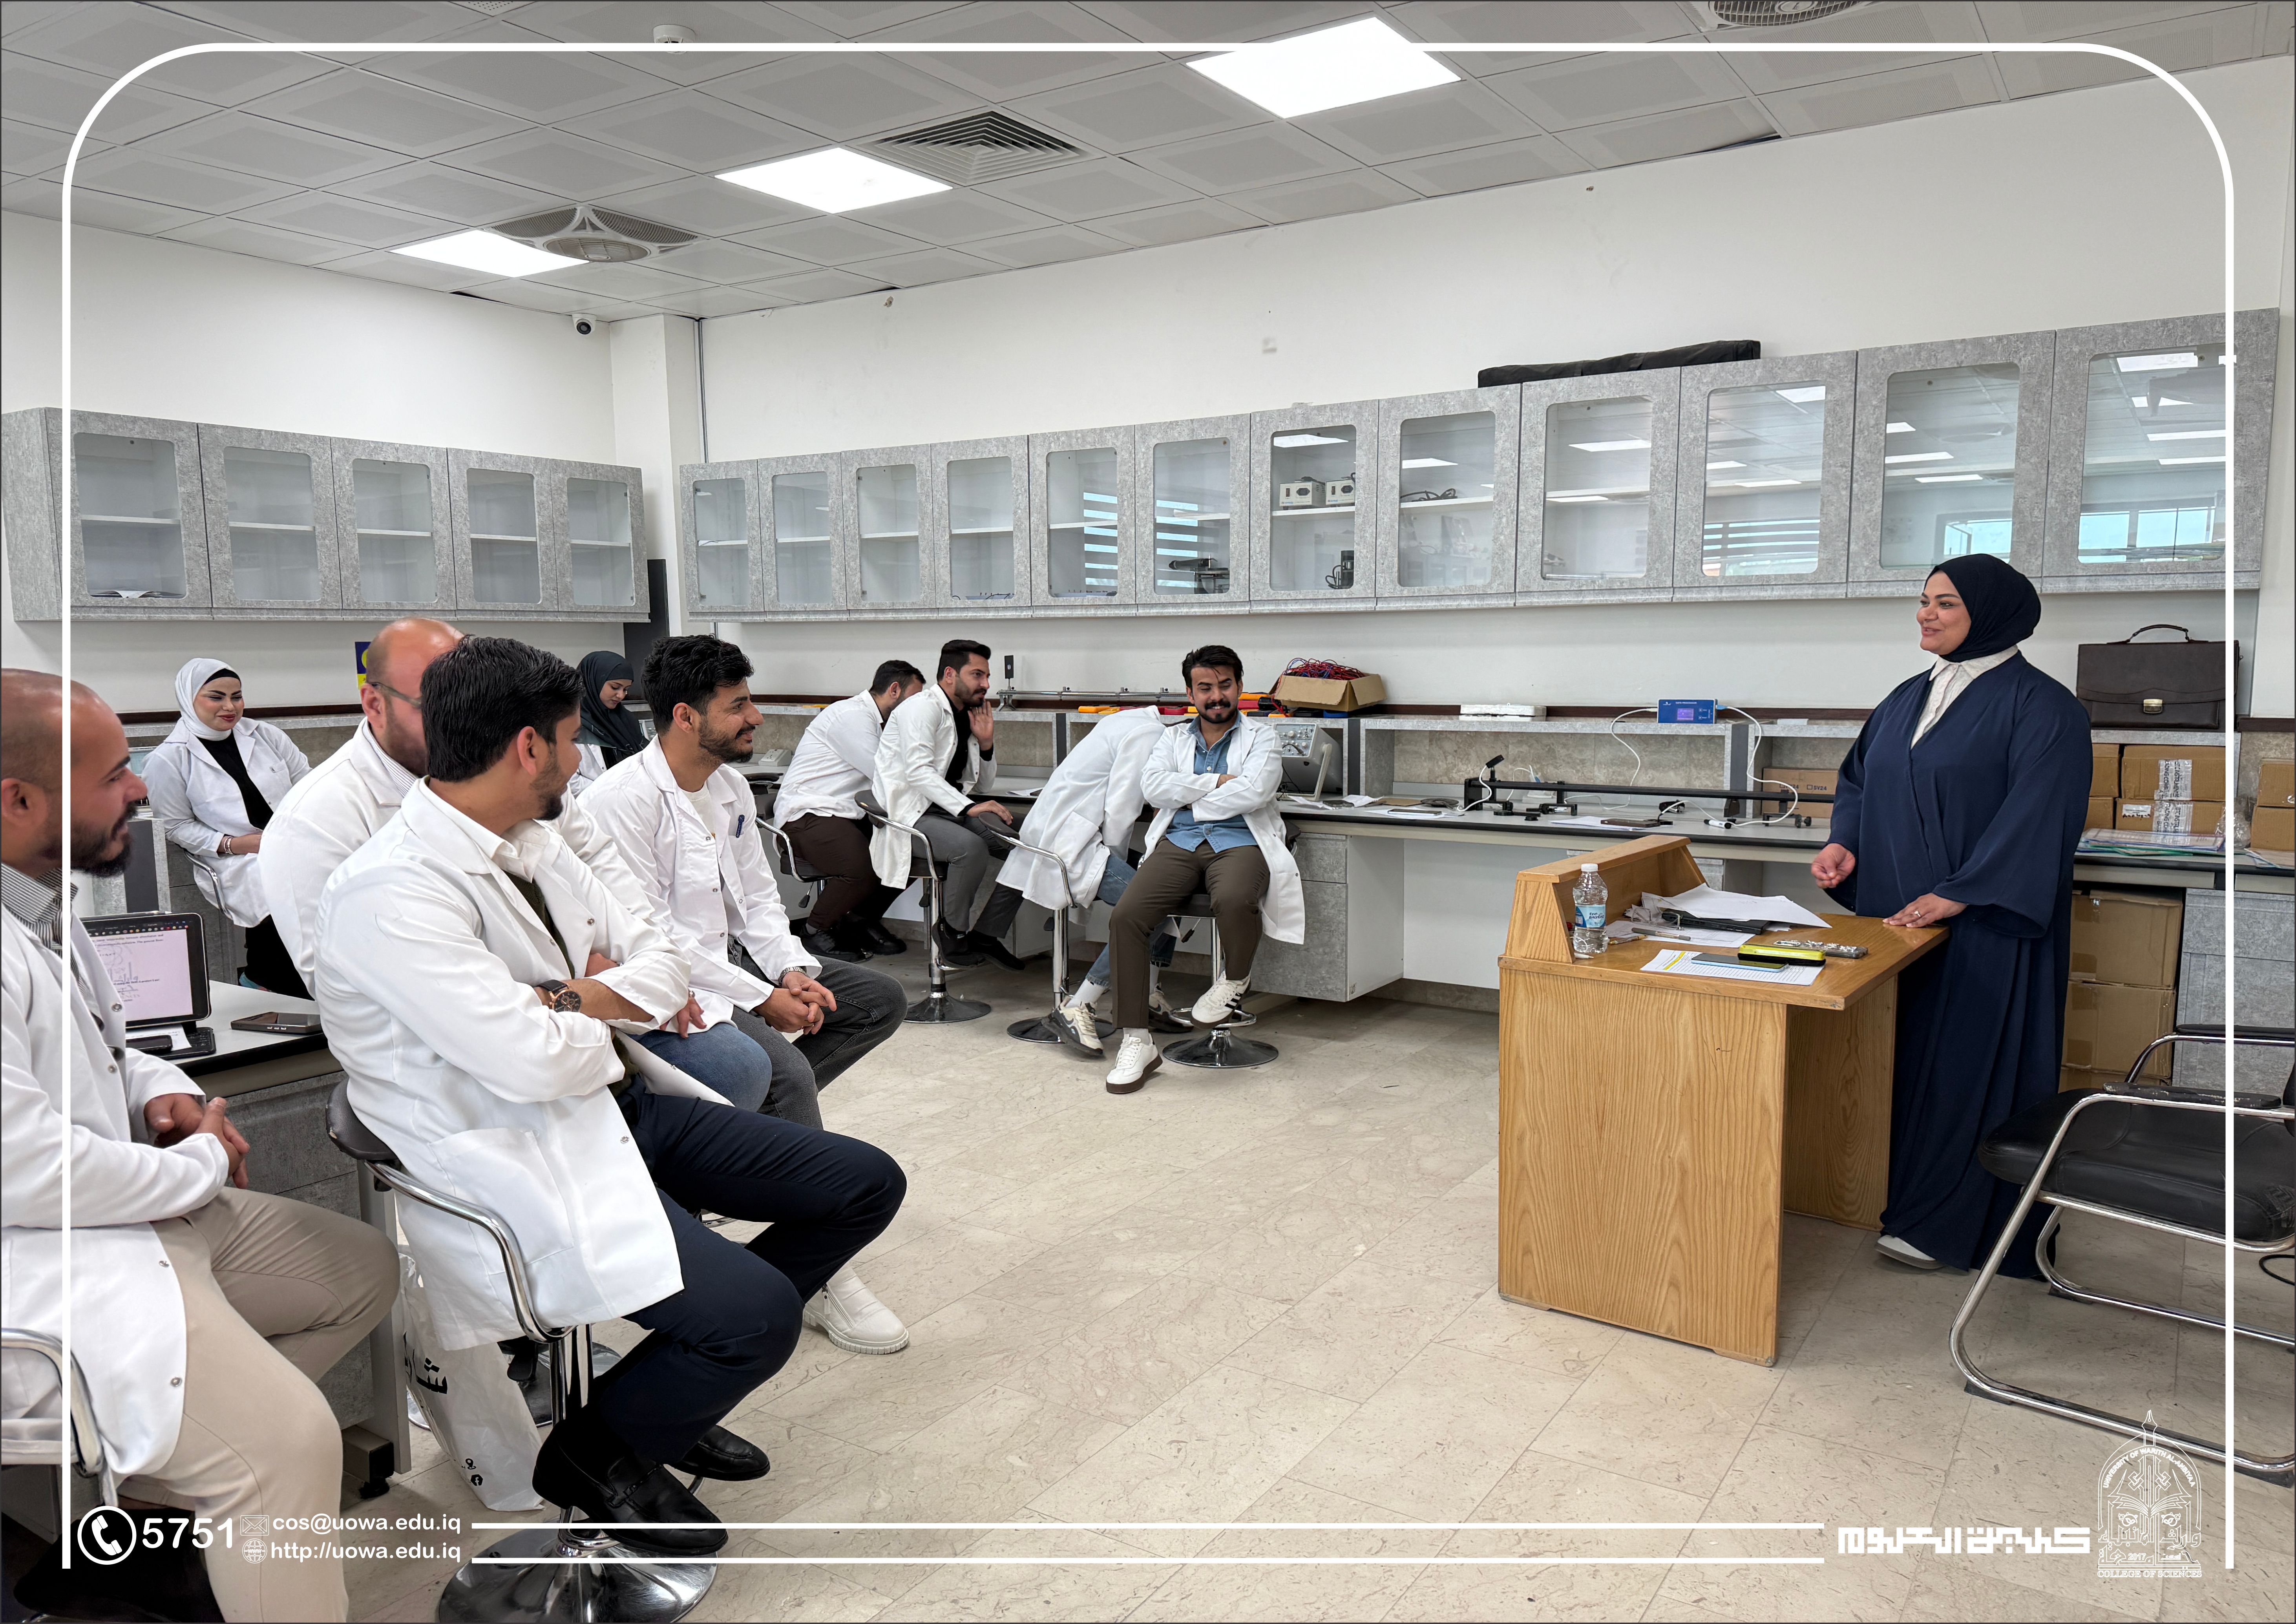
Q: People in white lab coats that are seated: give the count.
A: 10